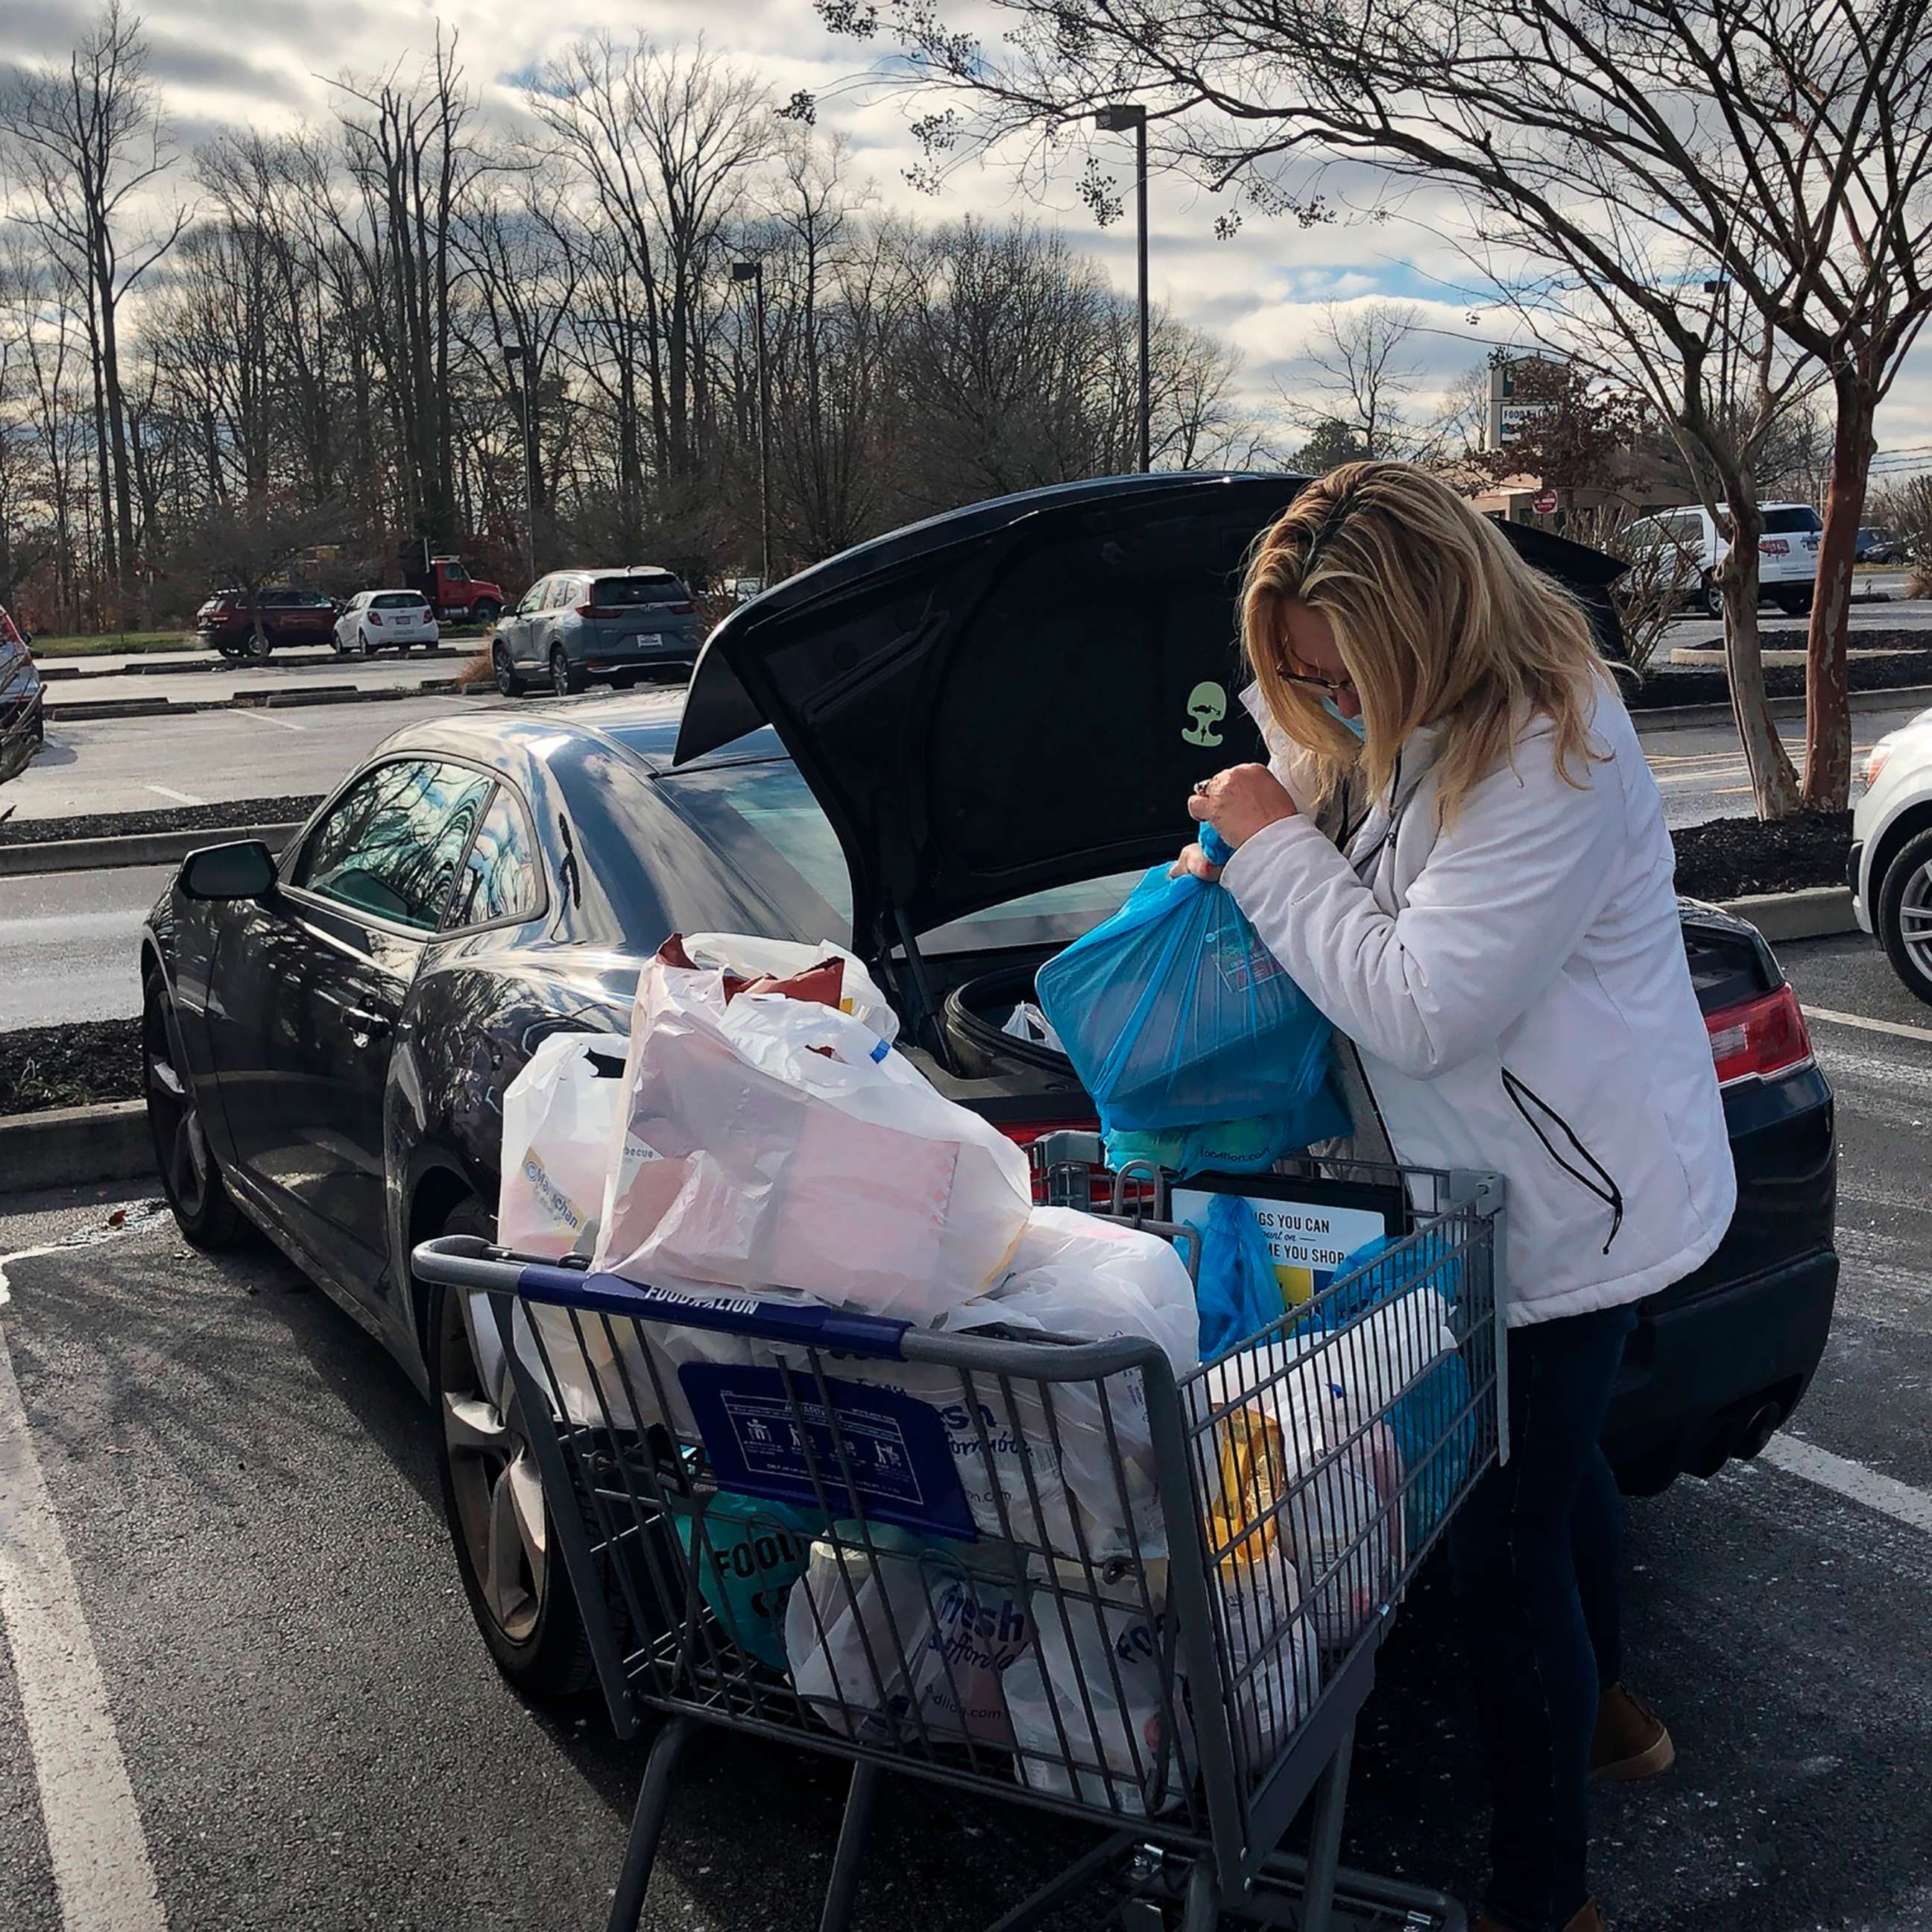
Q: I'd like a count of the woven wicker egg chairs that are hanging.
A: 0